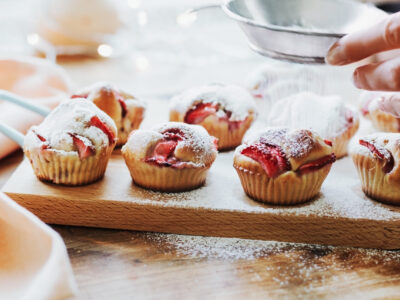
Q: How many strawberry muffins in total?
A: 9